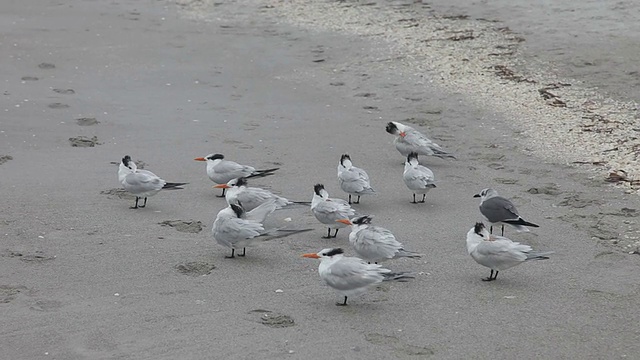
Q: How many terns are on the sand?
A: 11